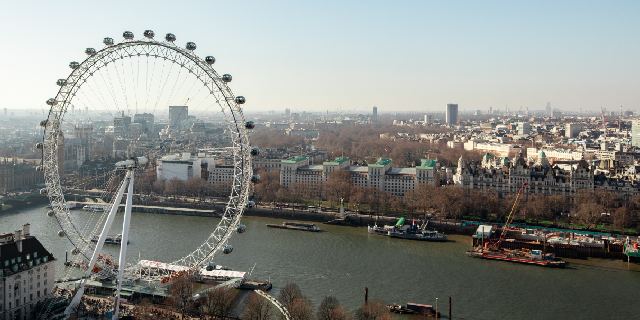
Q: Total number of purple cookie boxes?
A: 0